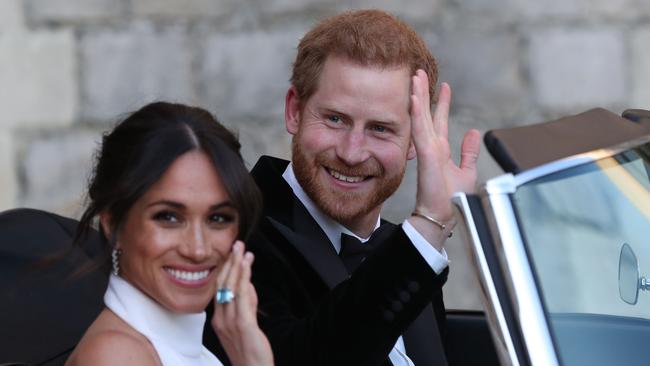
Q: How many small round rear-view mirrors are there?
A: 1